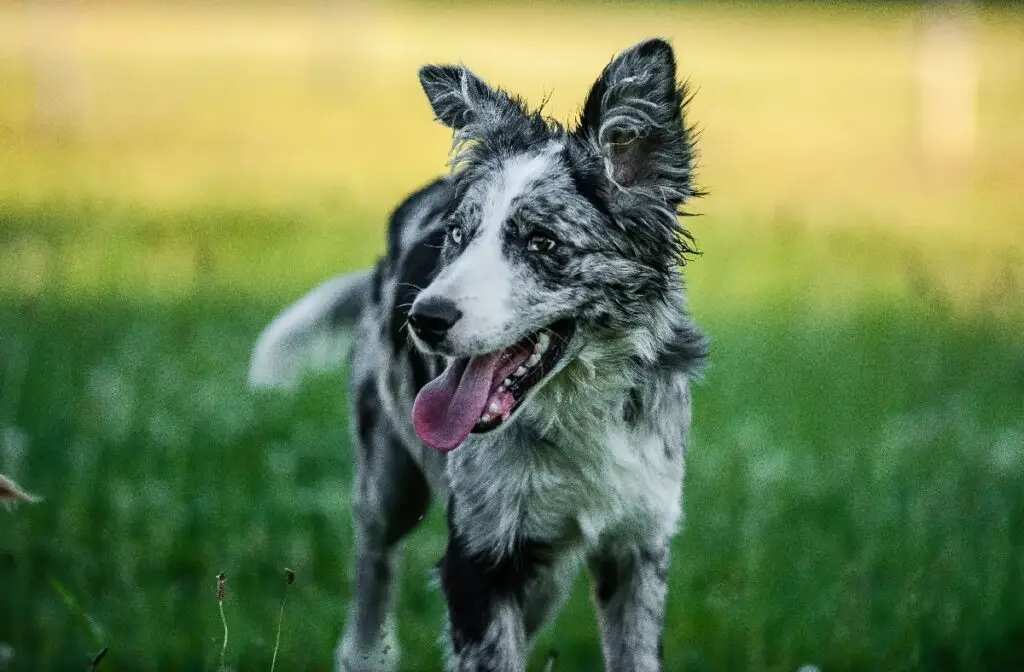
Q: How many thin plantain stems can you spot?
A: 2